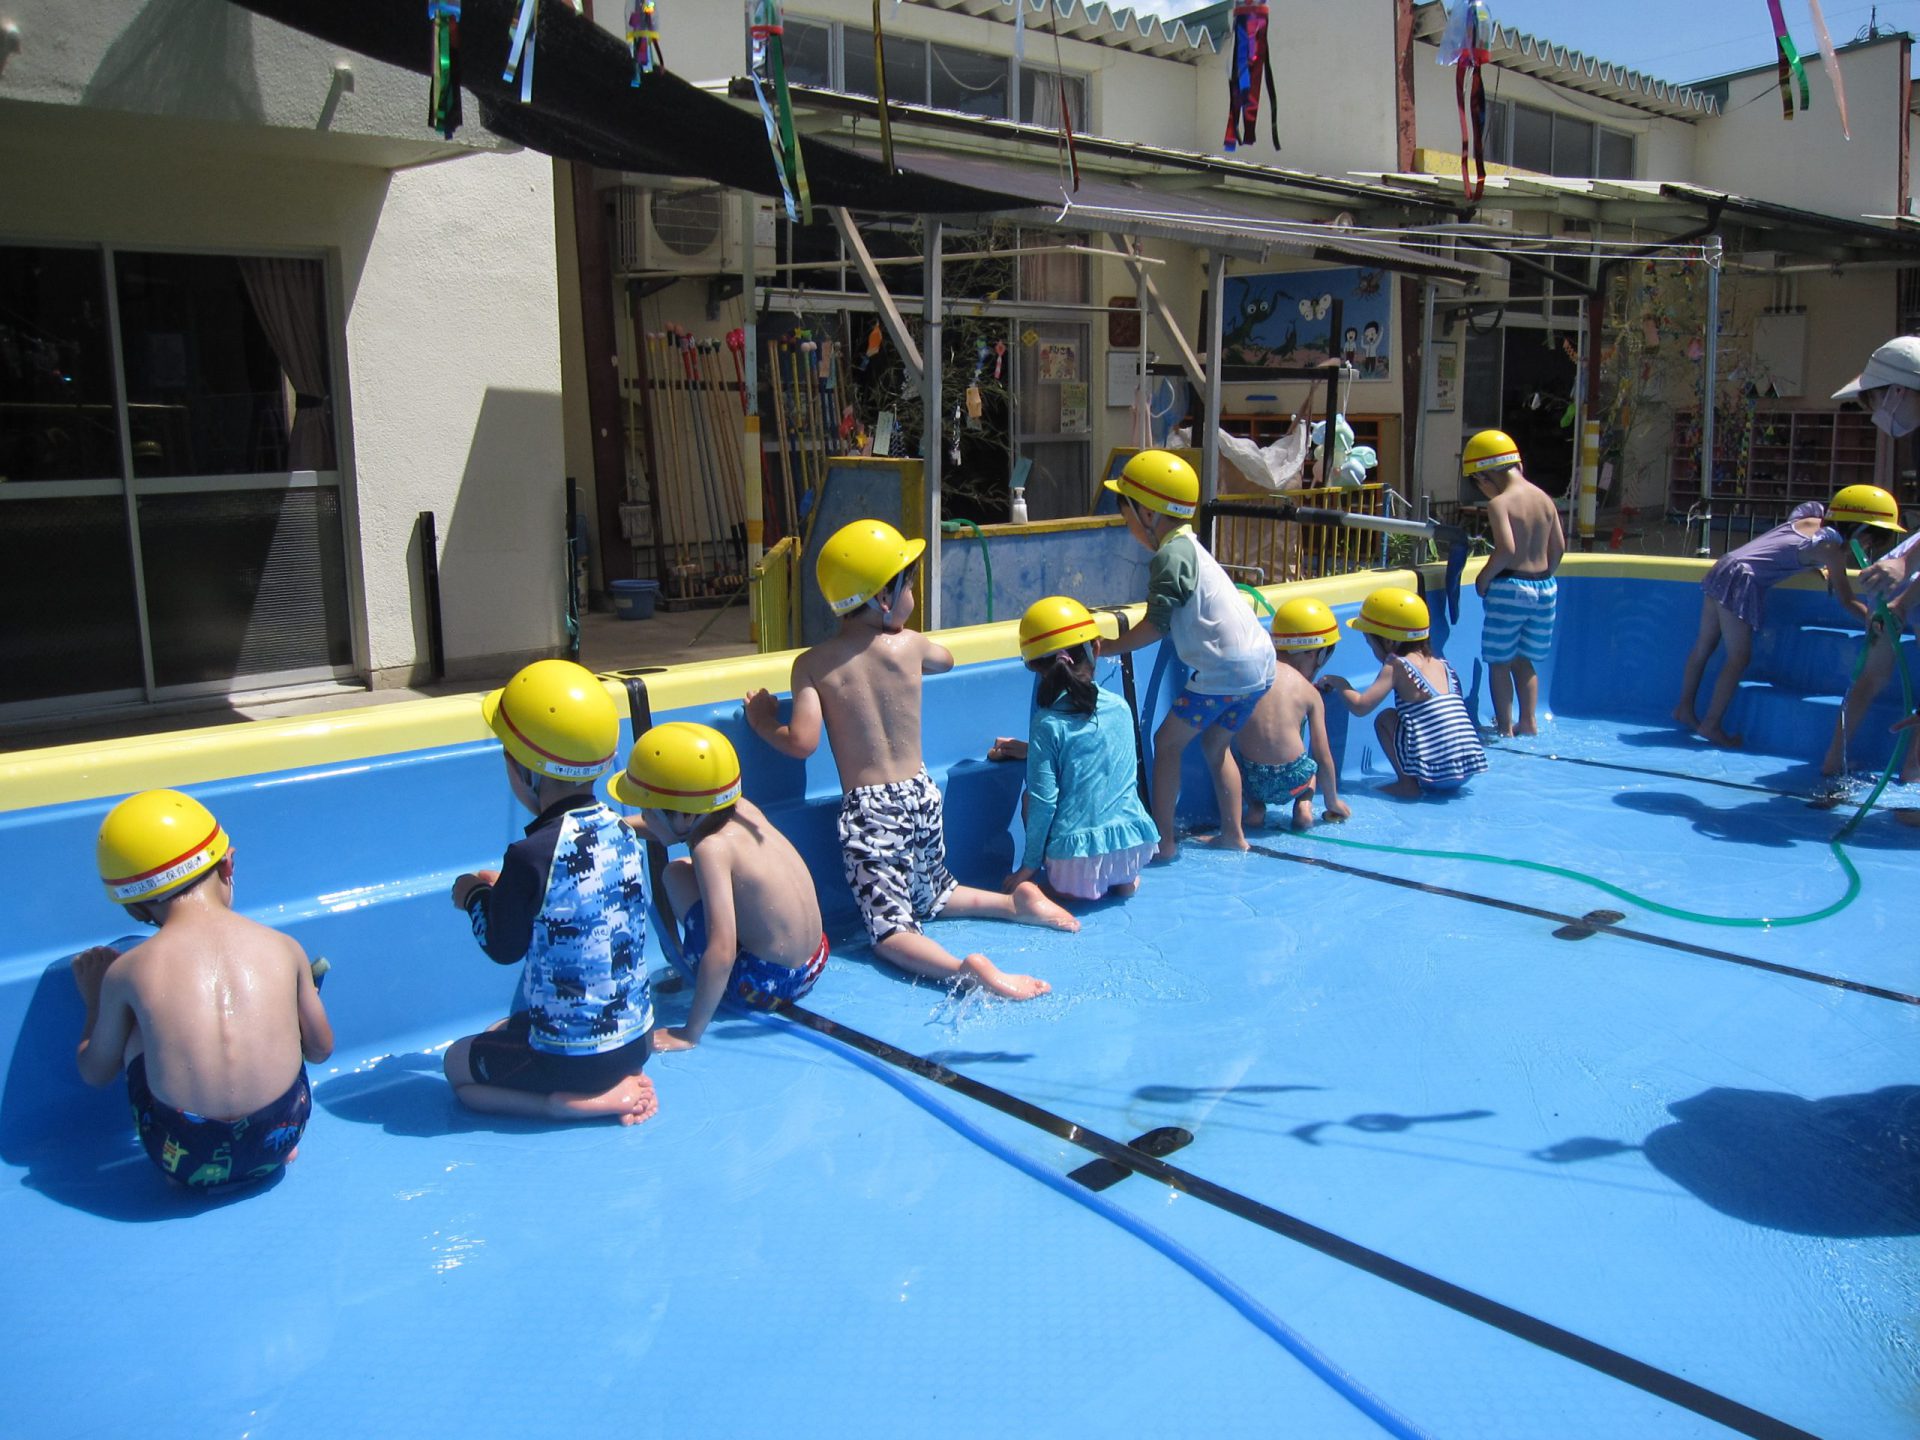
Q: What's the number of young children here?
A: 10